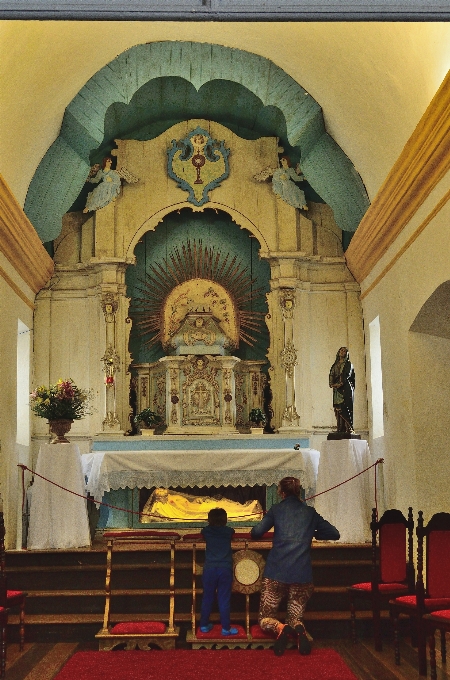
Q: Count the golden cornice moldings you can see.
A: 2